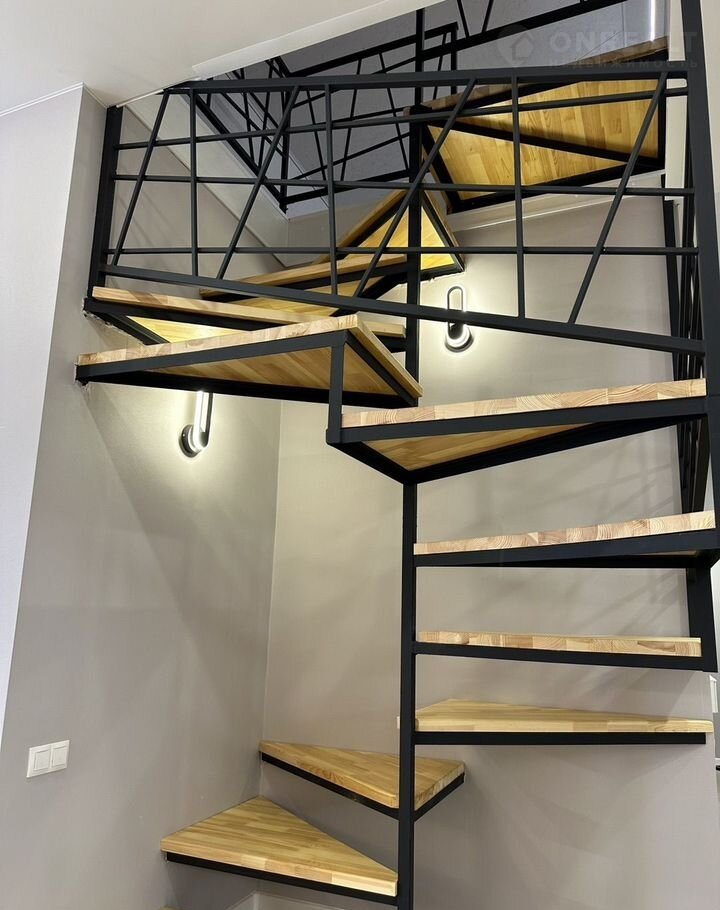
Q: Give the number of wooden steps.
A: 11